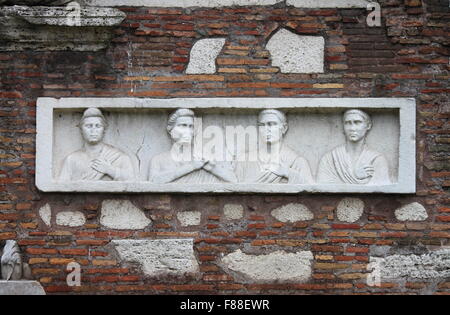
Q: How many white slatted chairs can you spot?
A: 0